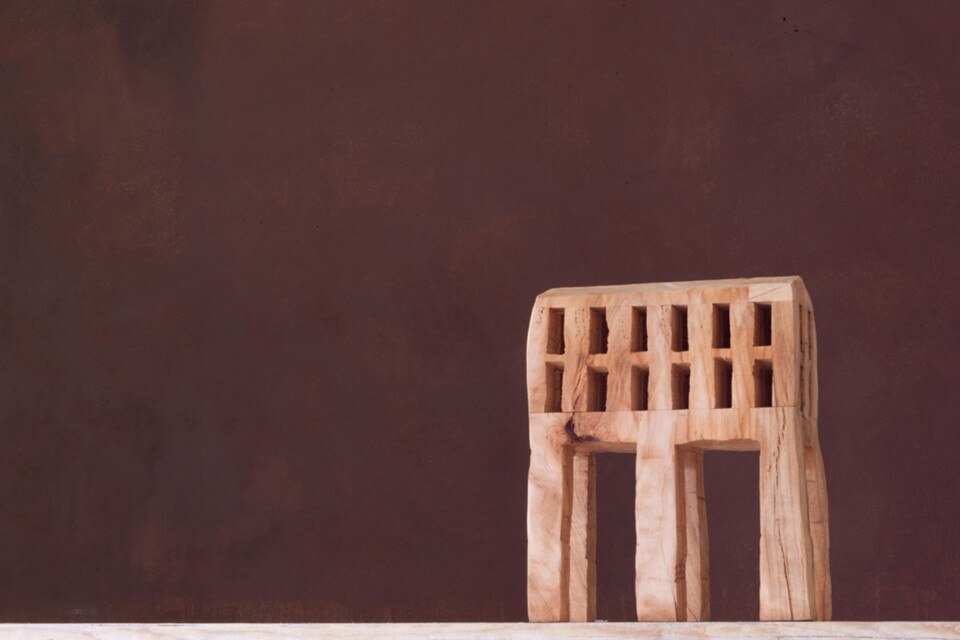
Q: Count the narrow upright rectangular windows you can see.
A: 12